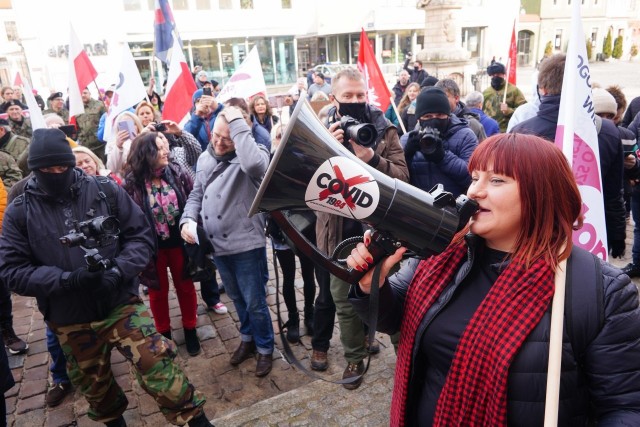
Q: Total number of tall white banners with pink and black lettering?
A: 1